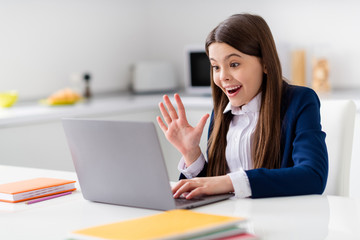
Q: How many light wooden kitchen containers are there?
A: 2